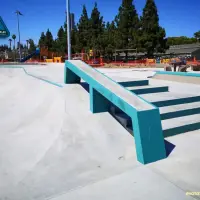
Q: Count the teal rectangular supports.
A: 3